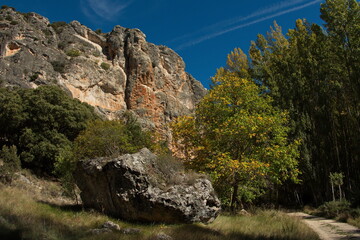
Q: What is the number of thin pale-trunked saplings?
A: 2